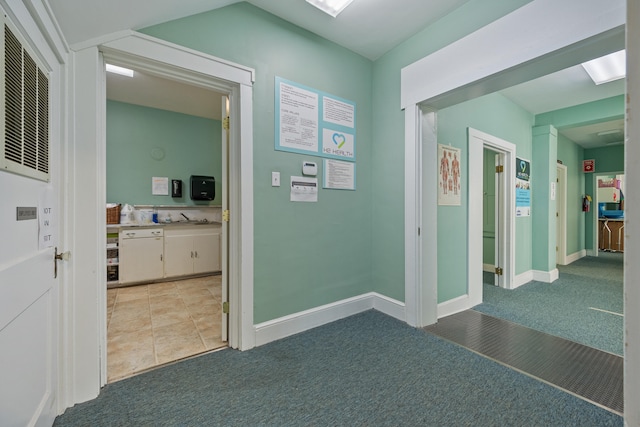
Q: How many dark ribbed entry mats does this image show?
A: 1